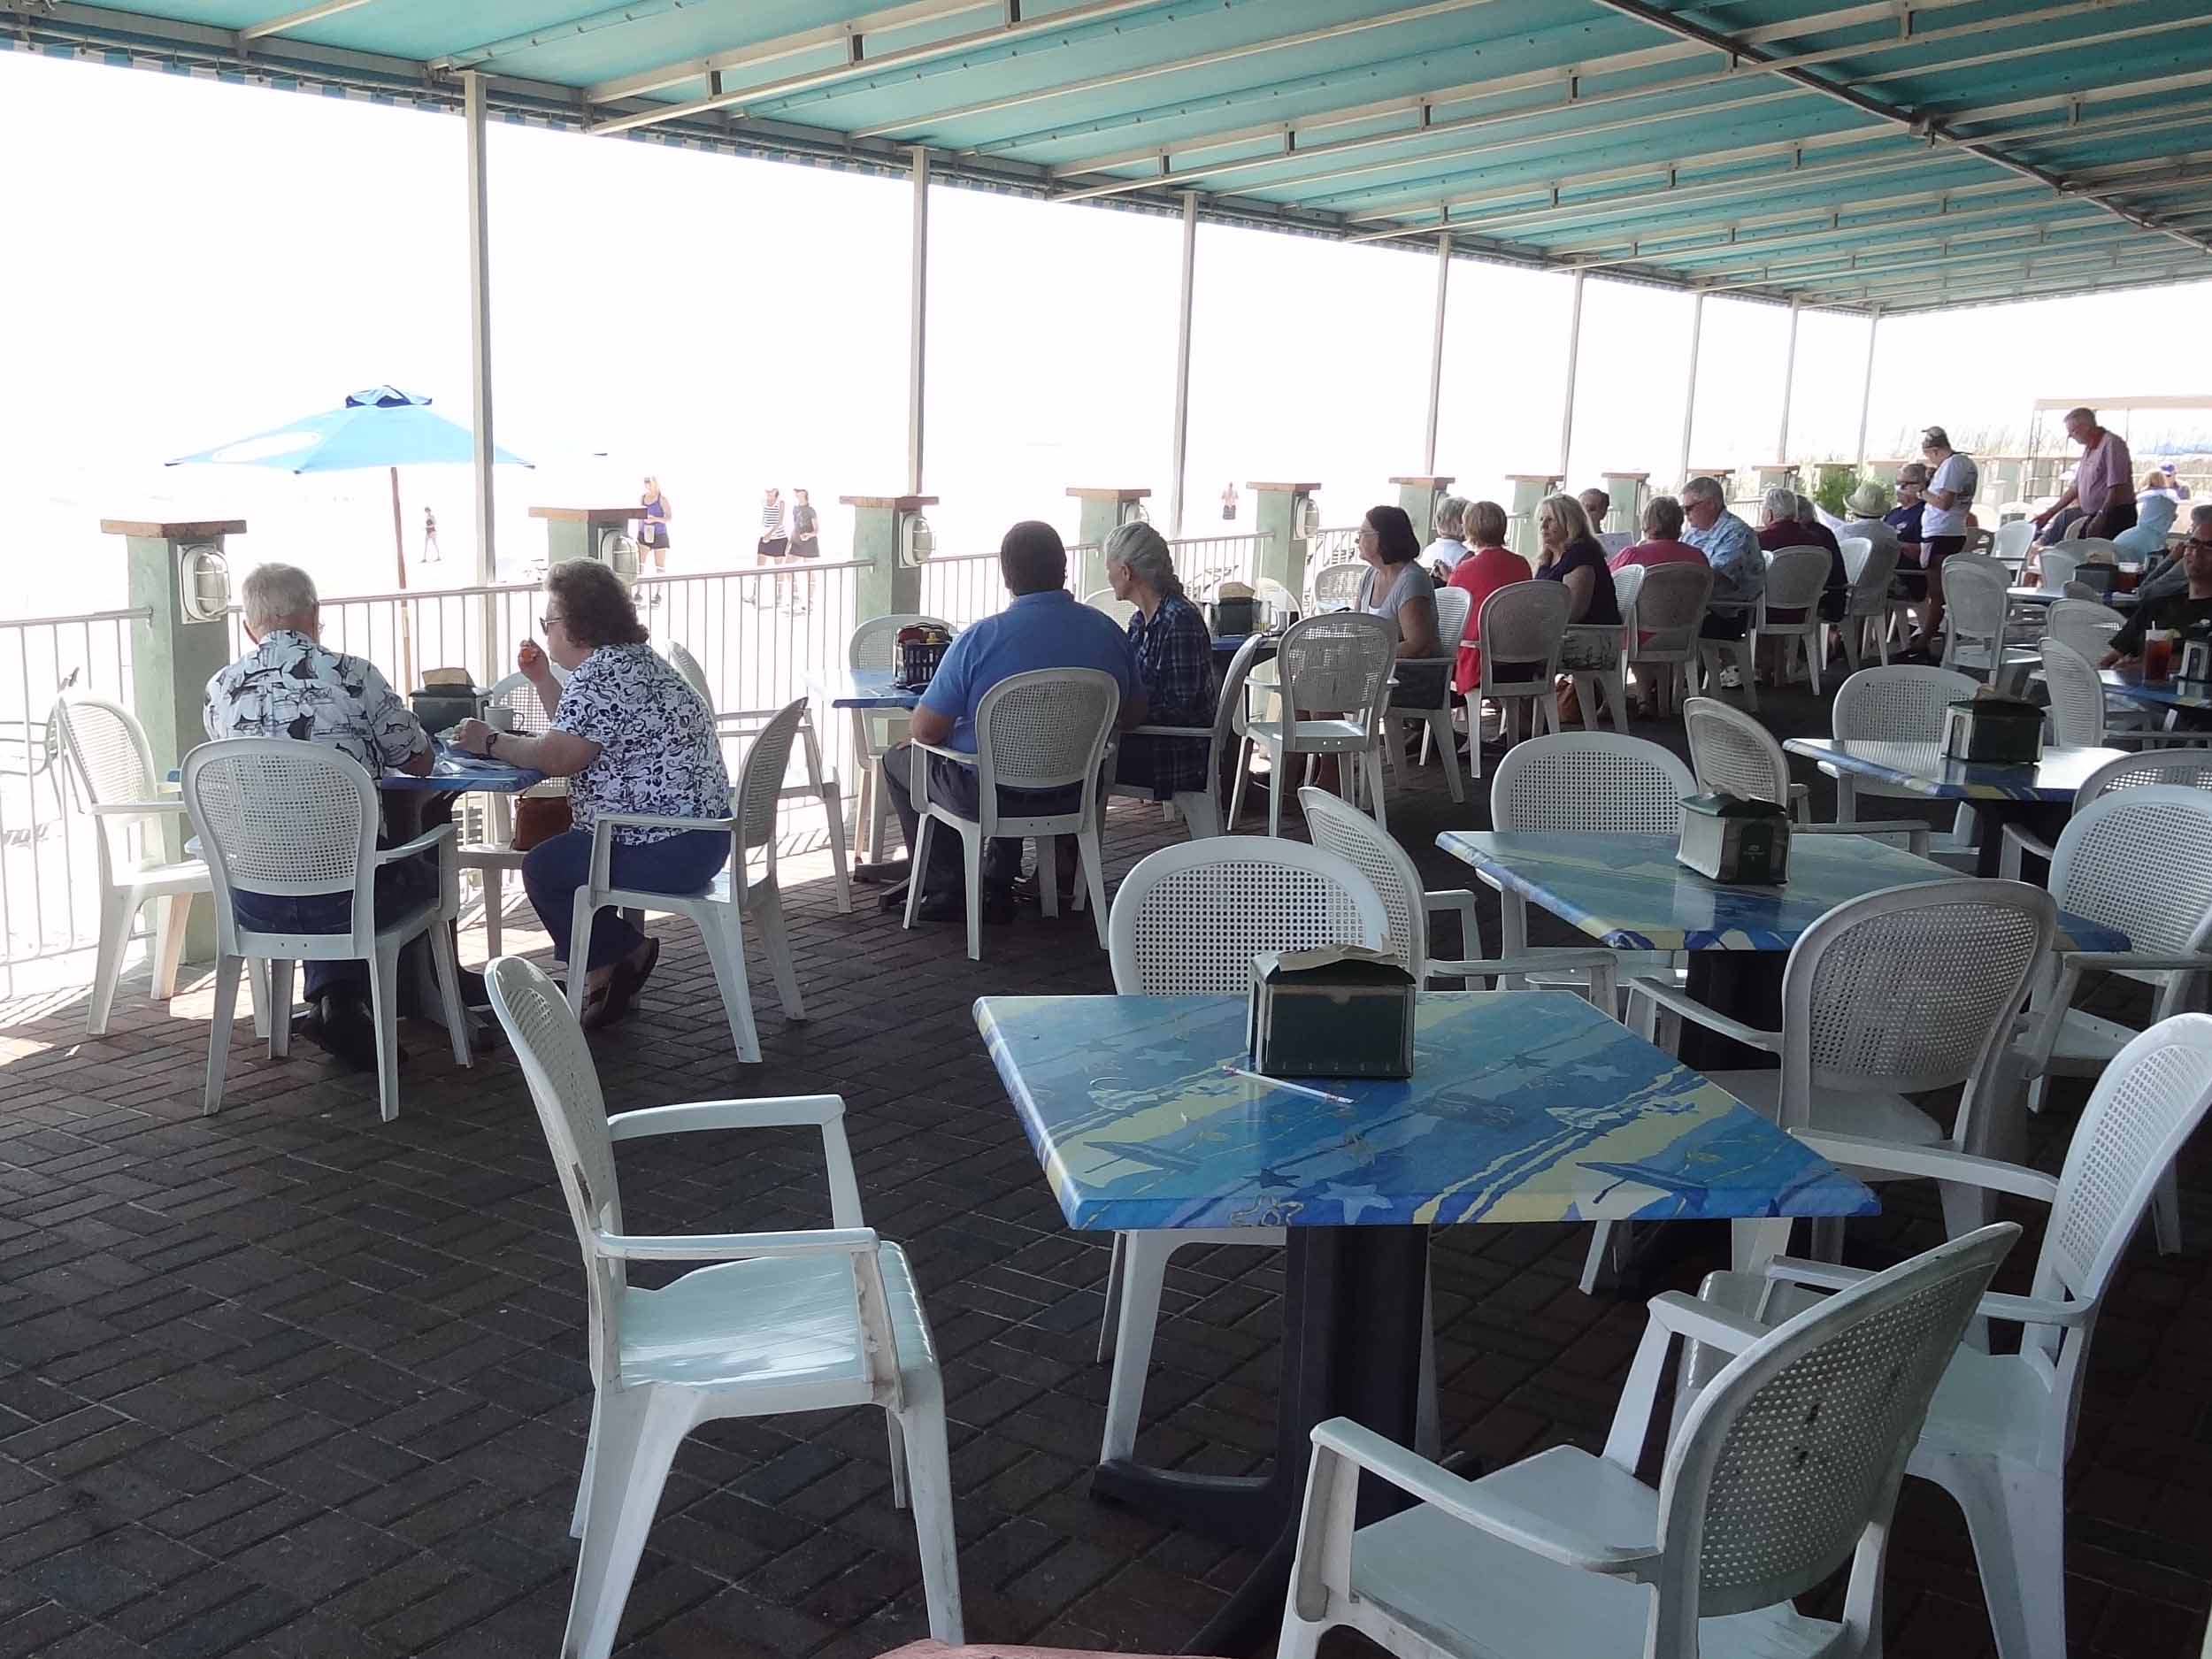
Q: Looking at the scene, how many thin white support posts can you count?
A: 8